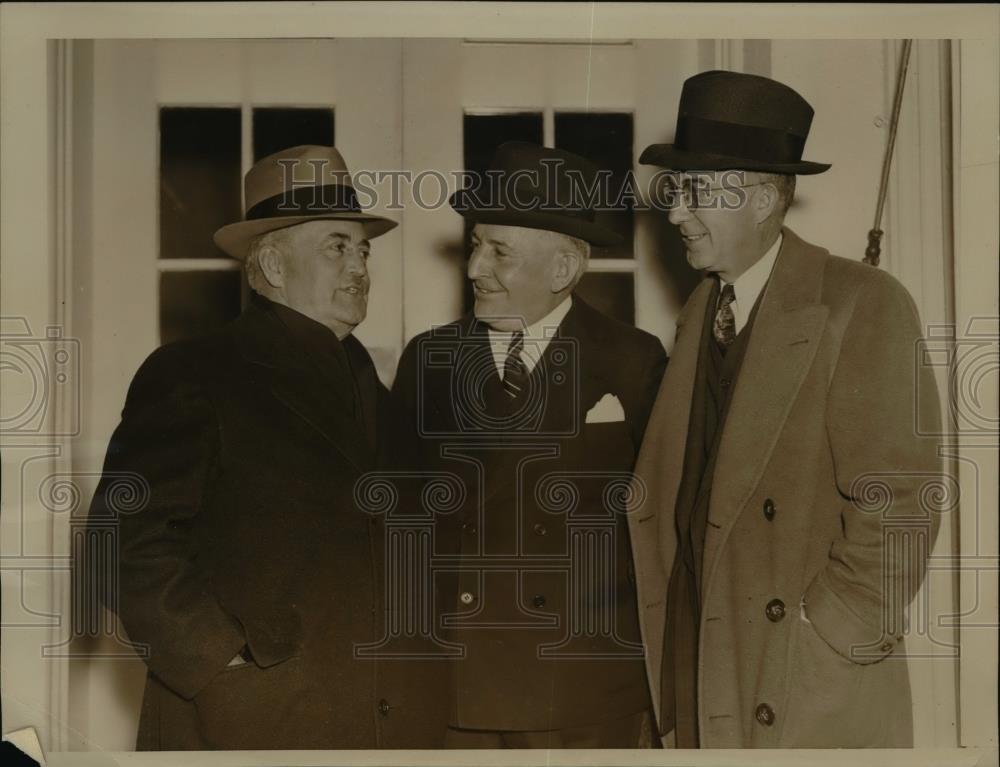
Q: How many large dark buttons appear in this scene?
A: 3